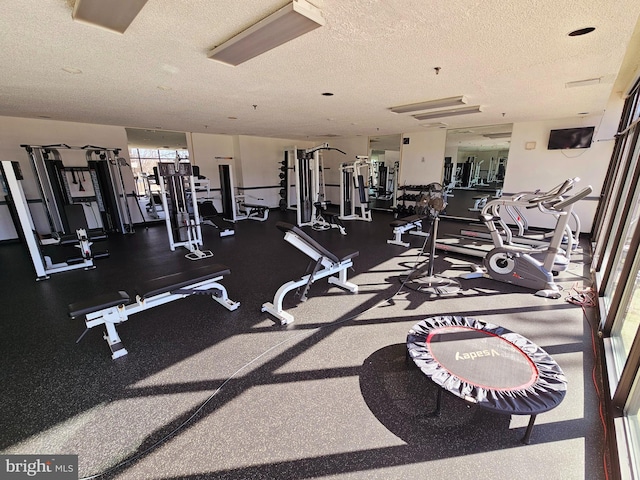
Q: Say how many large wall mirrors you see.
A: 3